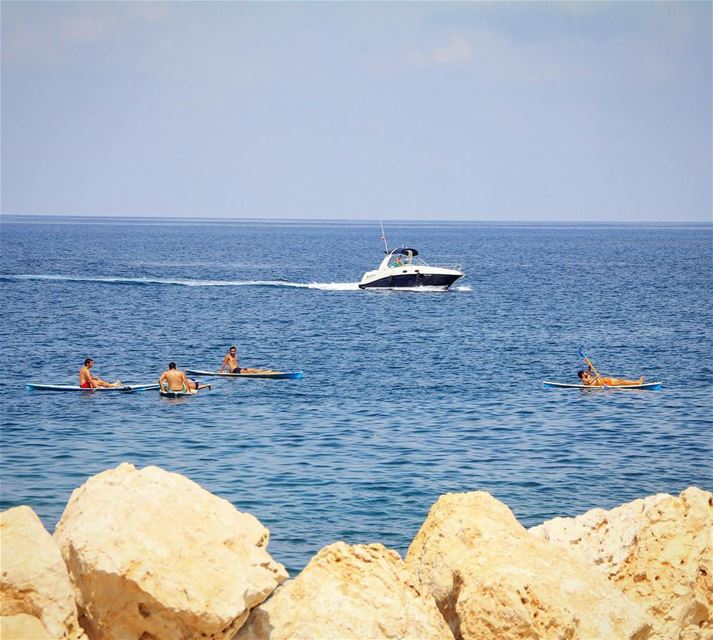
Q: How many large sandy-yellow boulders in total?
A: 5